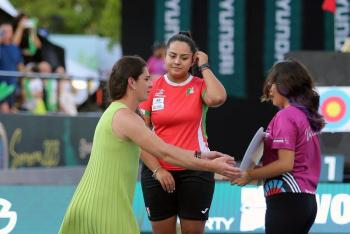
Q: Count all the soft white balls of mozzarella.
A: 0